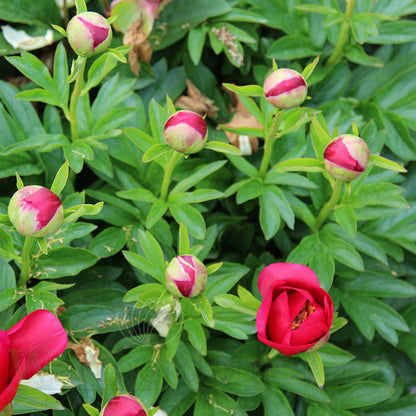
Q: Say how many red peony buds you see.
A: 7